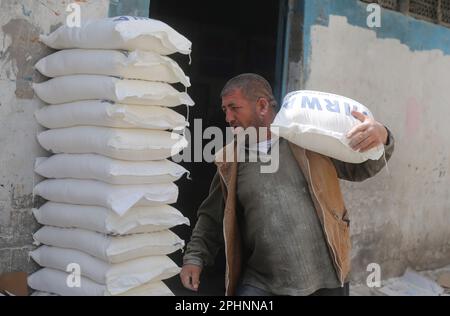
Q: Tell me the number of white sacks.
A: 12